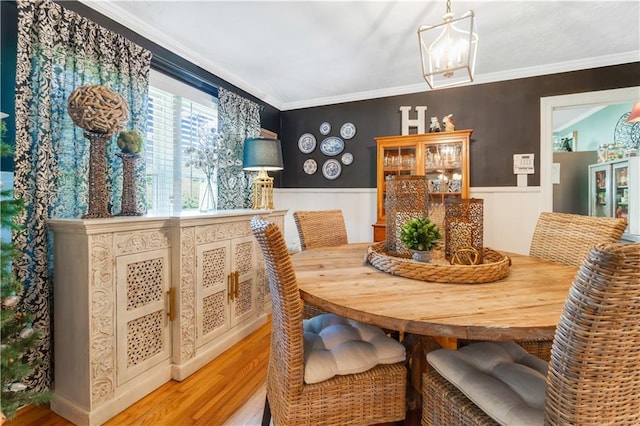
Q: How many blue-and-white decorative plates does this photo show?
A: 7